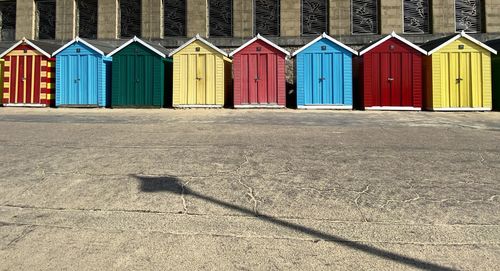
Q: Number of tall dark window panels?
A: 11